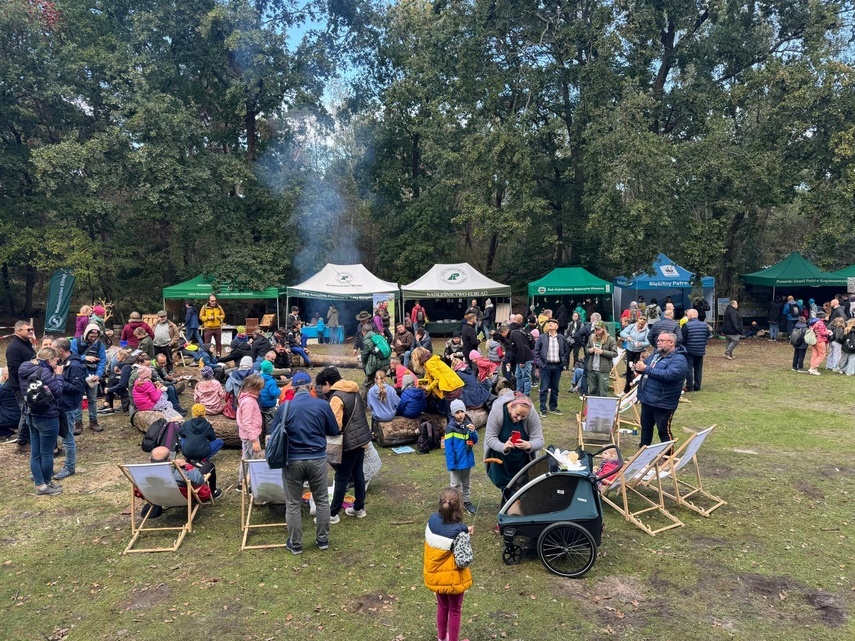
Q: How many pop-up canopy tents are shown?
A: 7